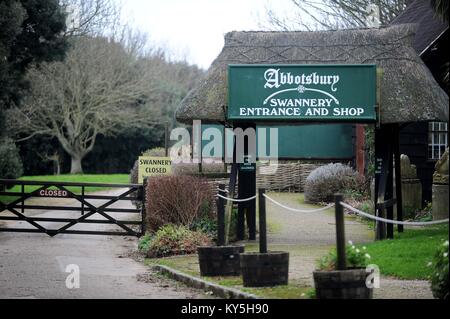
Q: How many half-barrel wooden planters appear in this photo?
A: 3